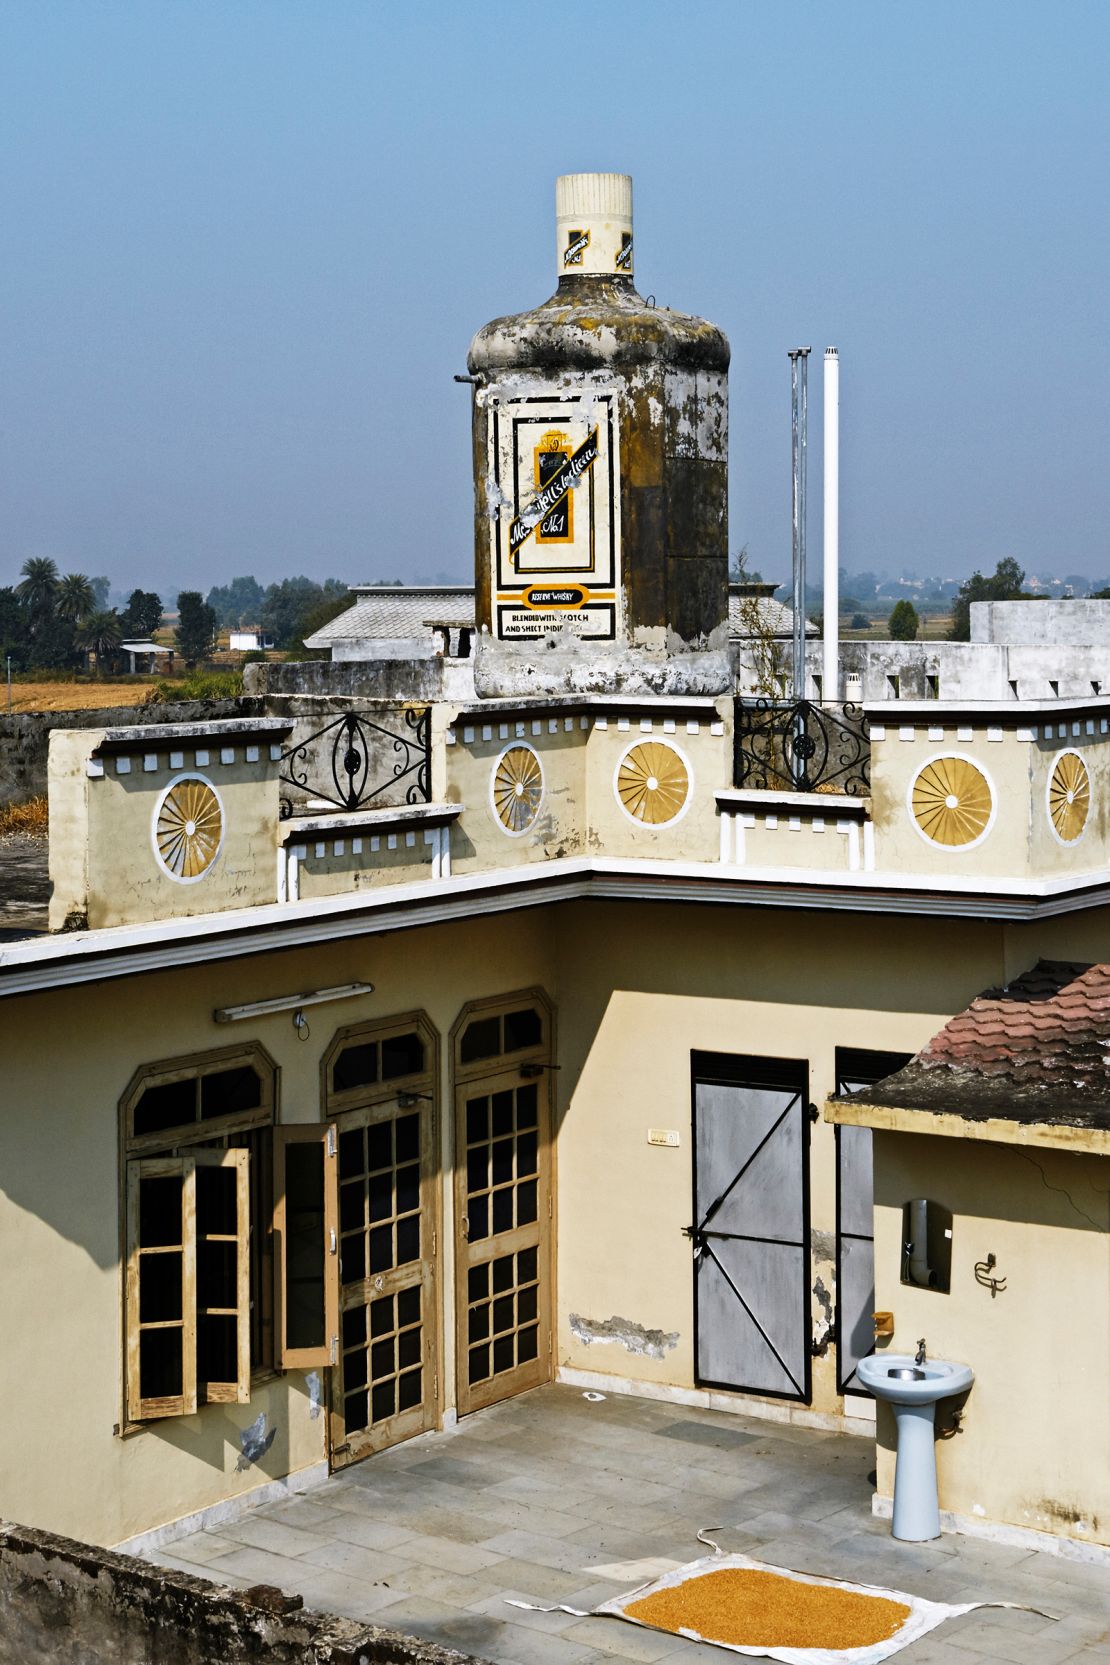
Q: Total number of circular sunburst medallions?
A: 5